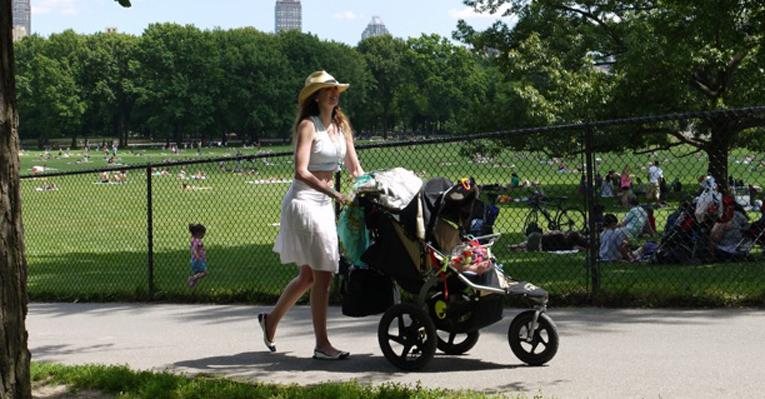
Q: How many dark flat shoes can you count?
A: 2